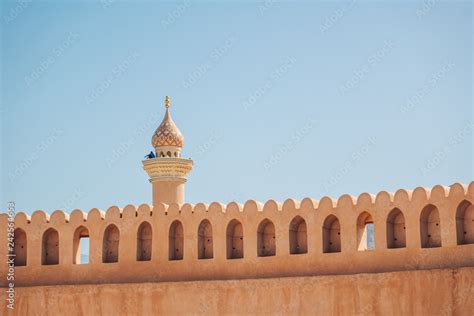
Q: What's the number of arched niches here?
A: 15